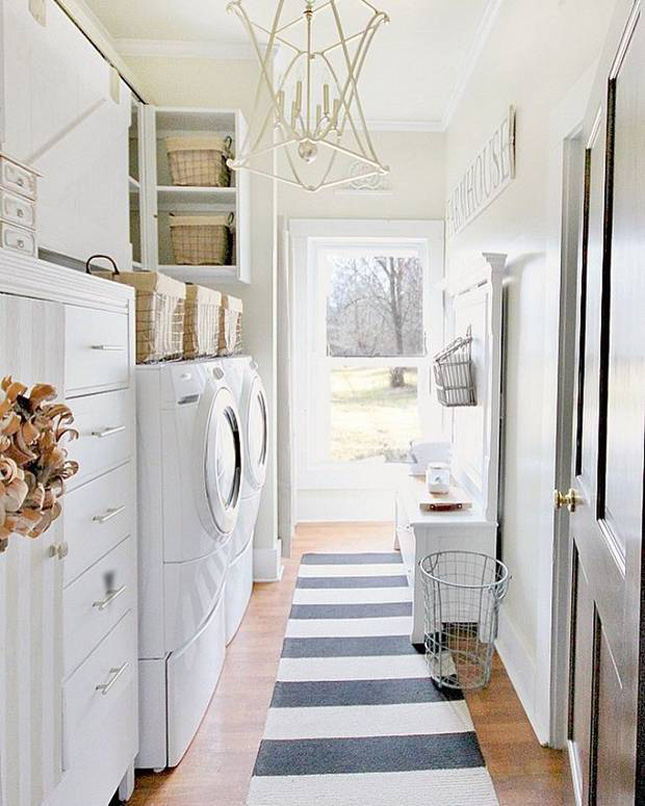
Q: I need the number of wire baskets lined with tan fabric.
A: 5